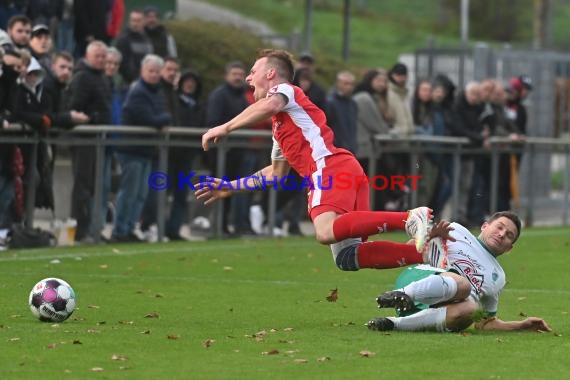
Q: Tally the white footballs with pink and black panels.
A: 1